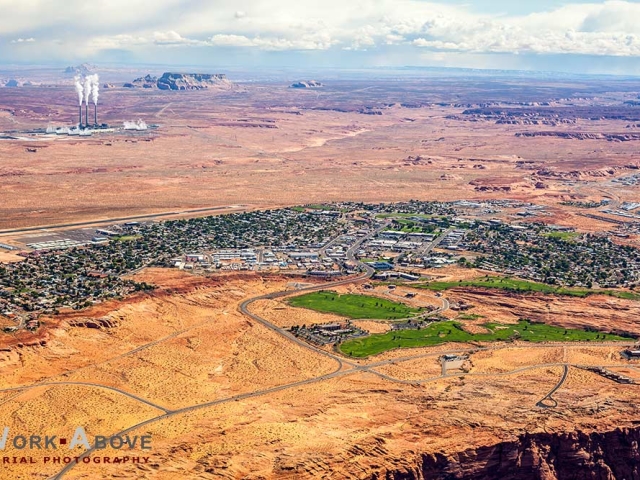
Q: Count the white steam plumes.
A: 3